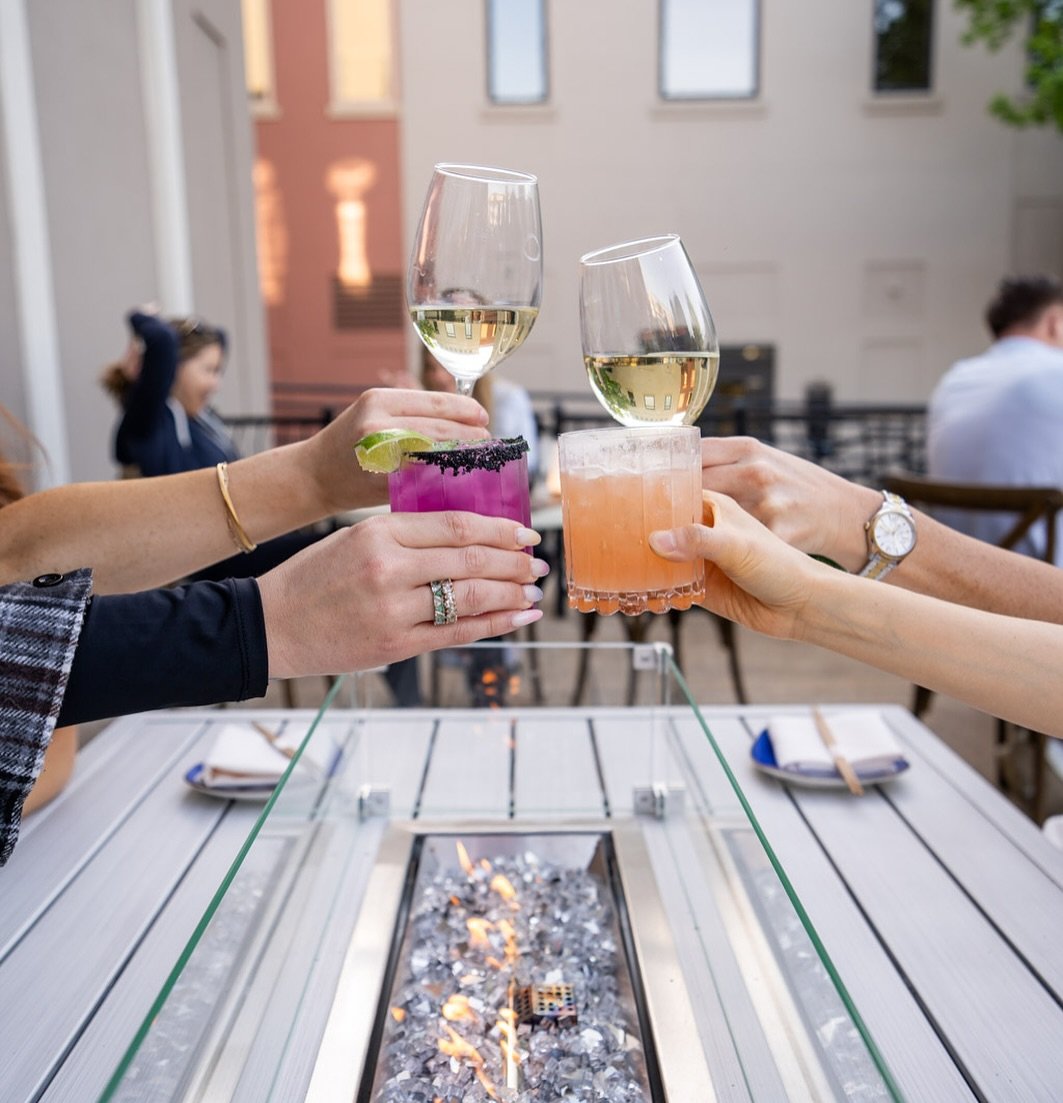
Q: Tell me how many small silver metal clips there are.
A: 3